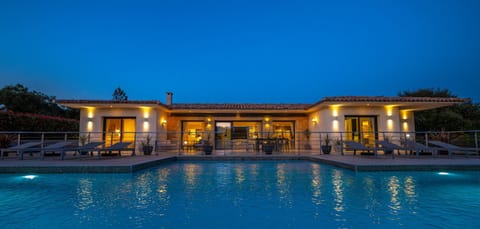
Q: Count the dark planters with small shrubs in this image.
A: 4